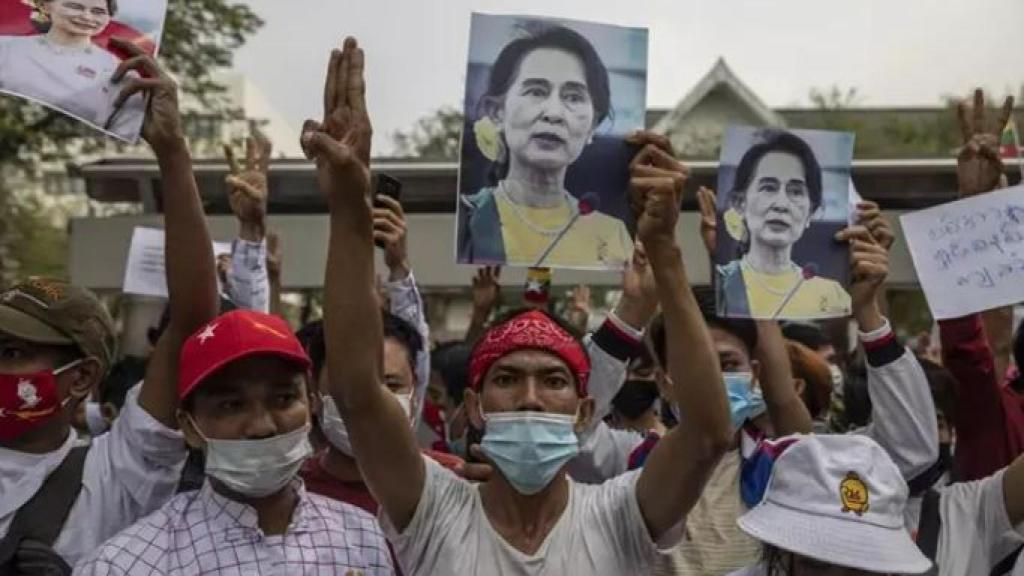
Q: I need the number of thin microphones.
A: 2